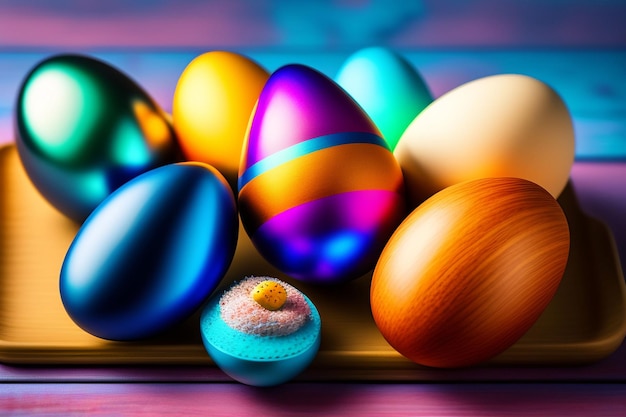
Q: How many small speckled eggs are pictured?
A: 1